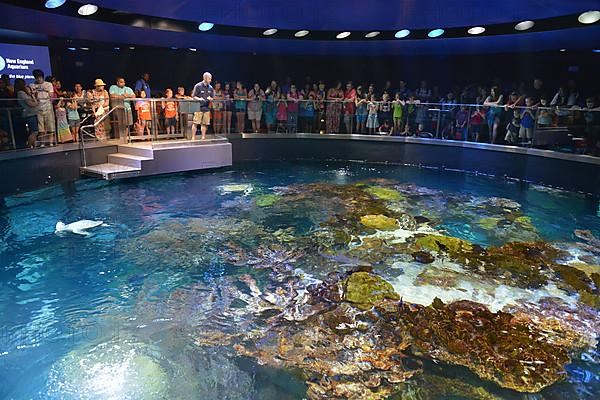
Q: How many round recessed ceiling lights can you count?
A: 12